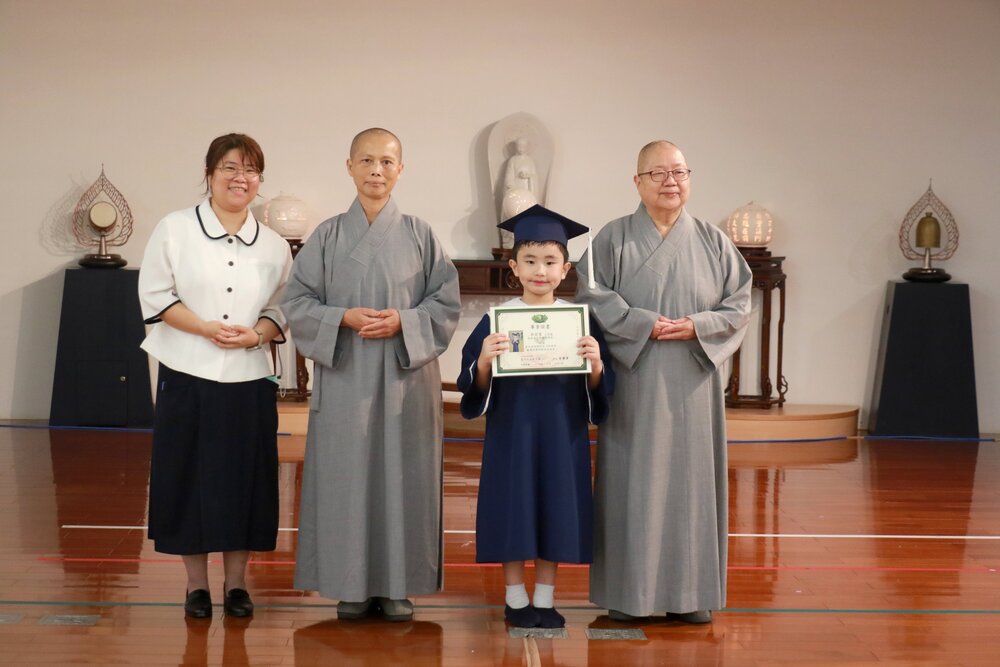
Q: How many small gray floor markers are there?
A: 4